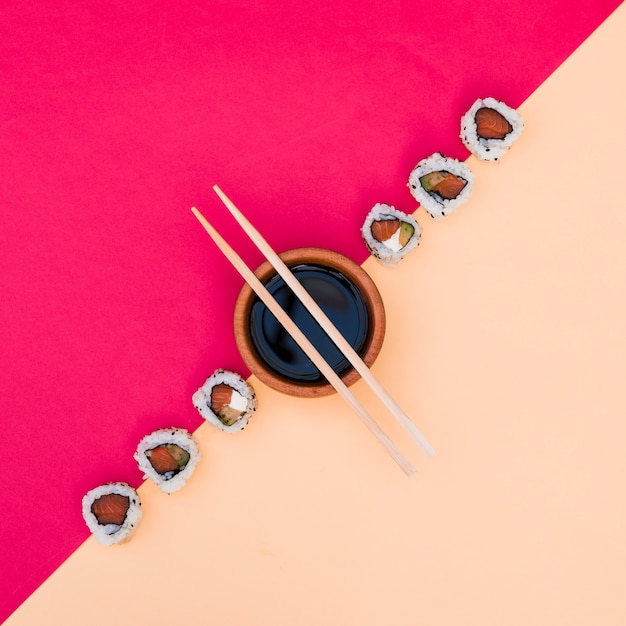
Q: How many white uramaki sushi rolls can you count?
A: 6